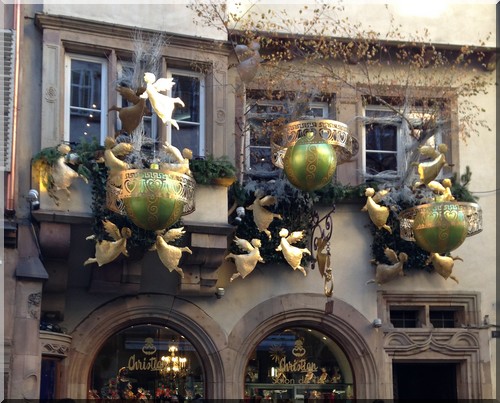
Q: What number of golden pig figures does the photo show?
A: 0